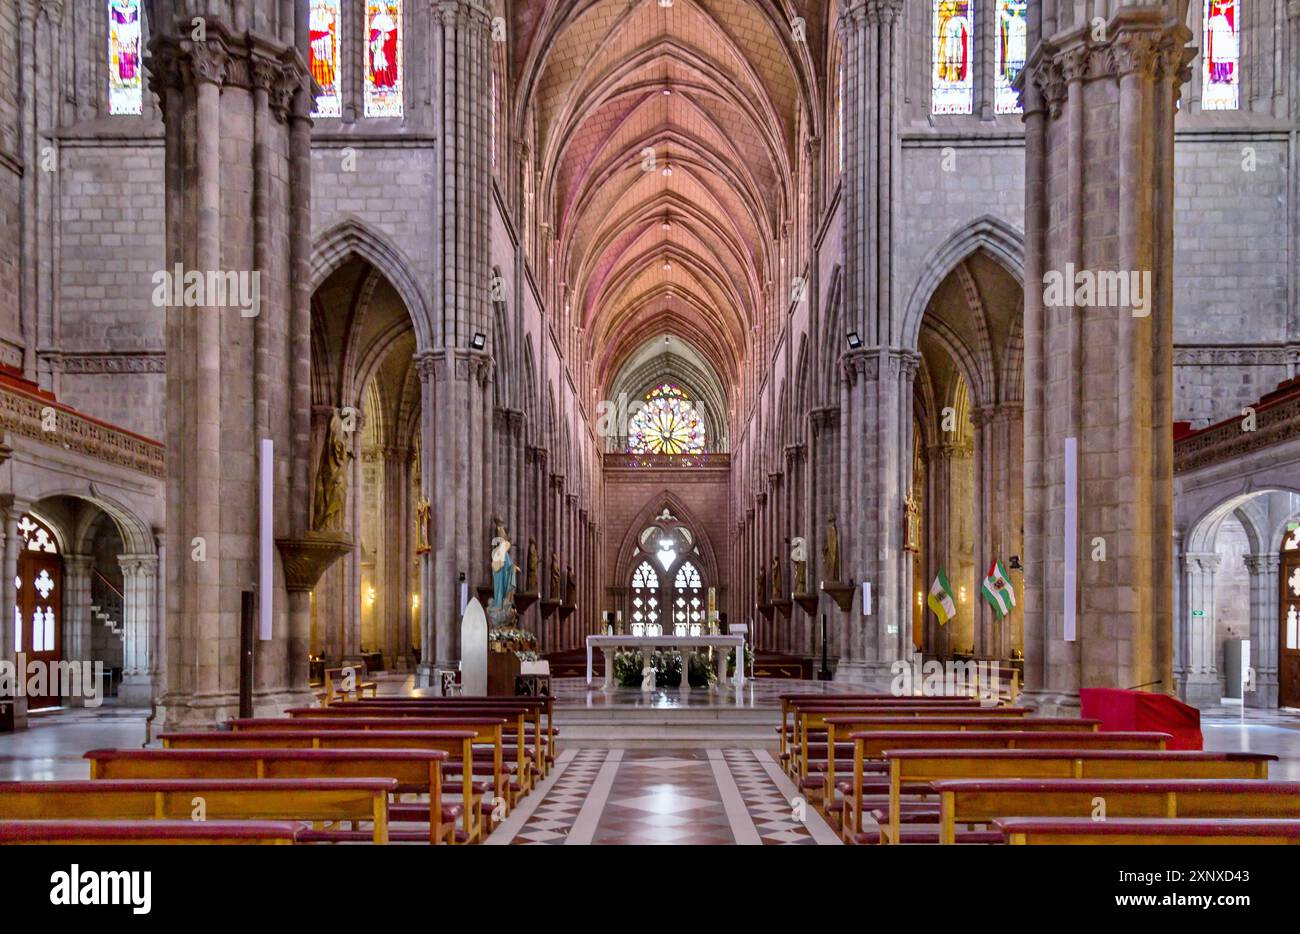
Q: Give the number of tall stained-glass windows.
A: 6